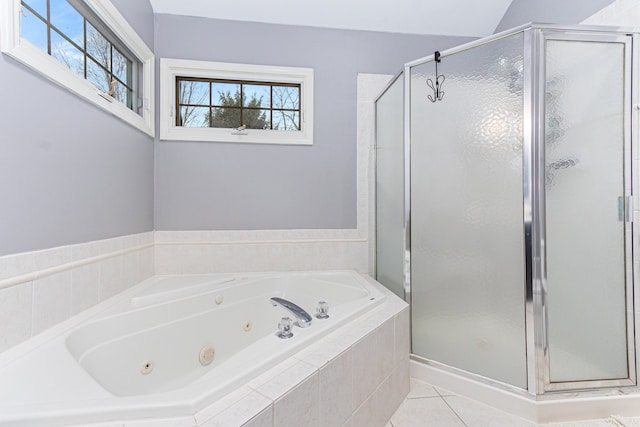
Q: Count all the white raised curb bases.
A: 1